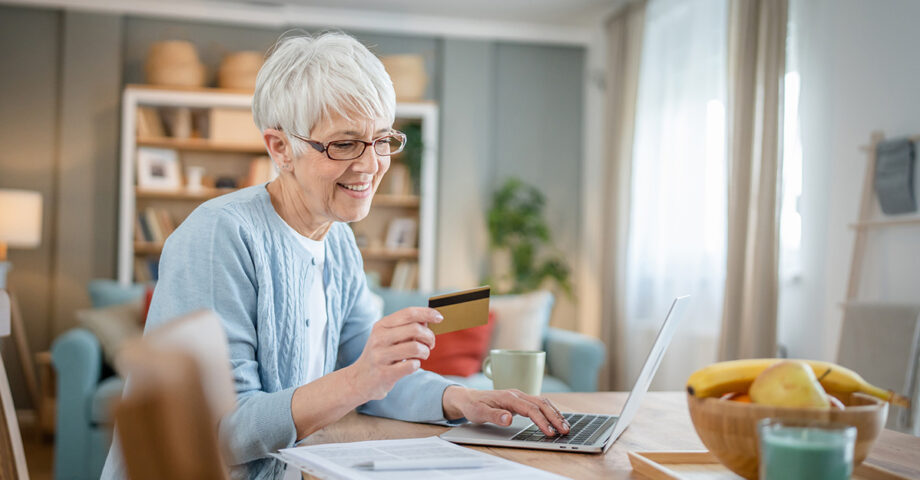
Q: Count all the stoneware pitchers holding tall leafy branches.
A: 0